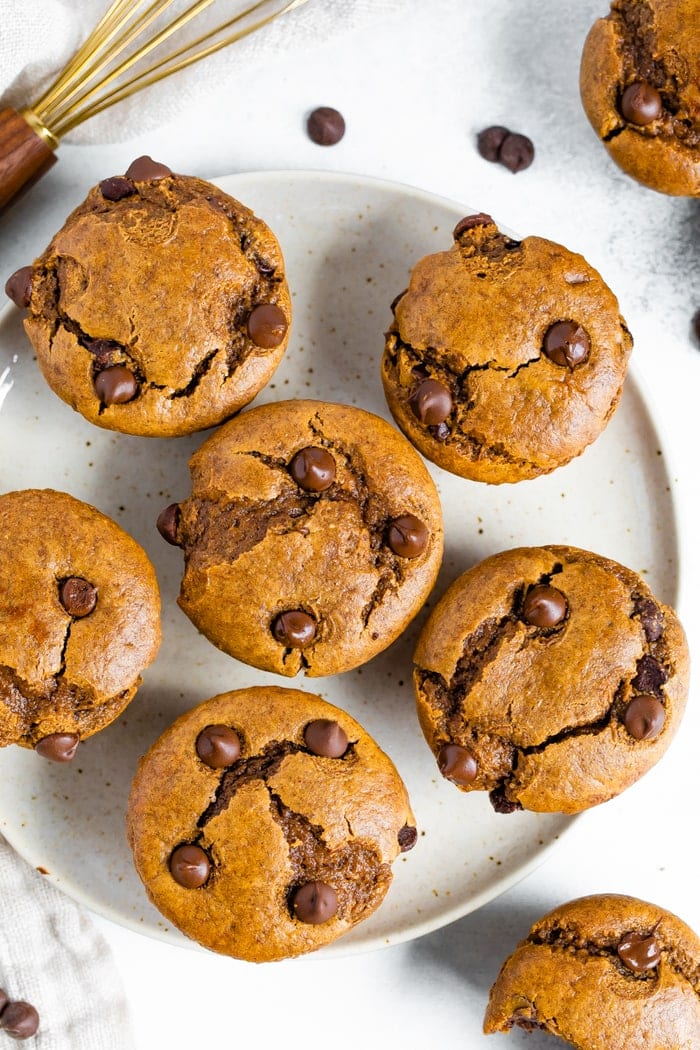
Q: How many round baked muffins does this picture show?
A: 8